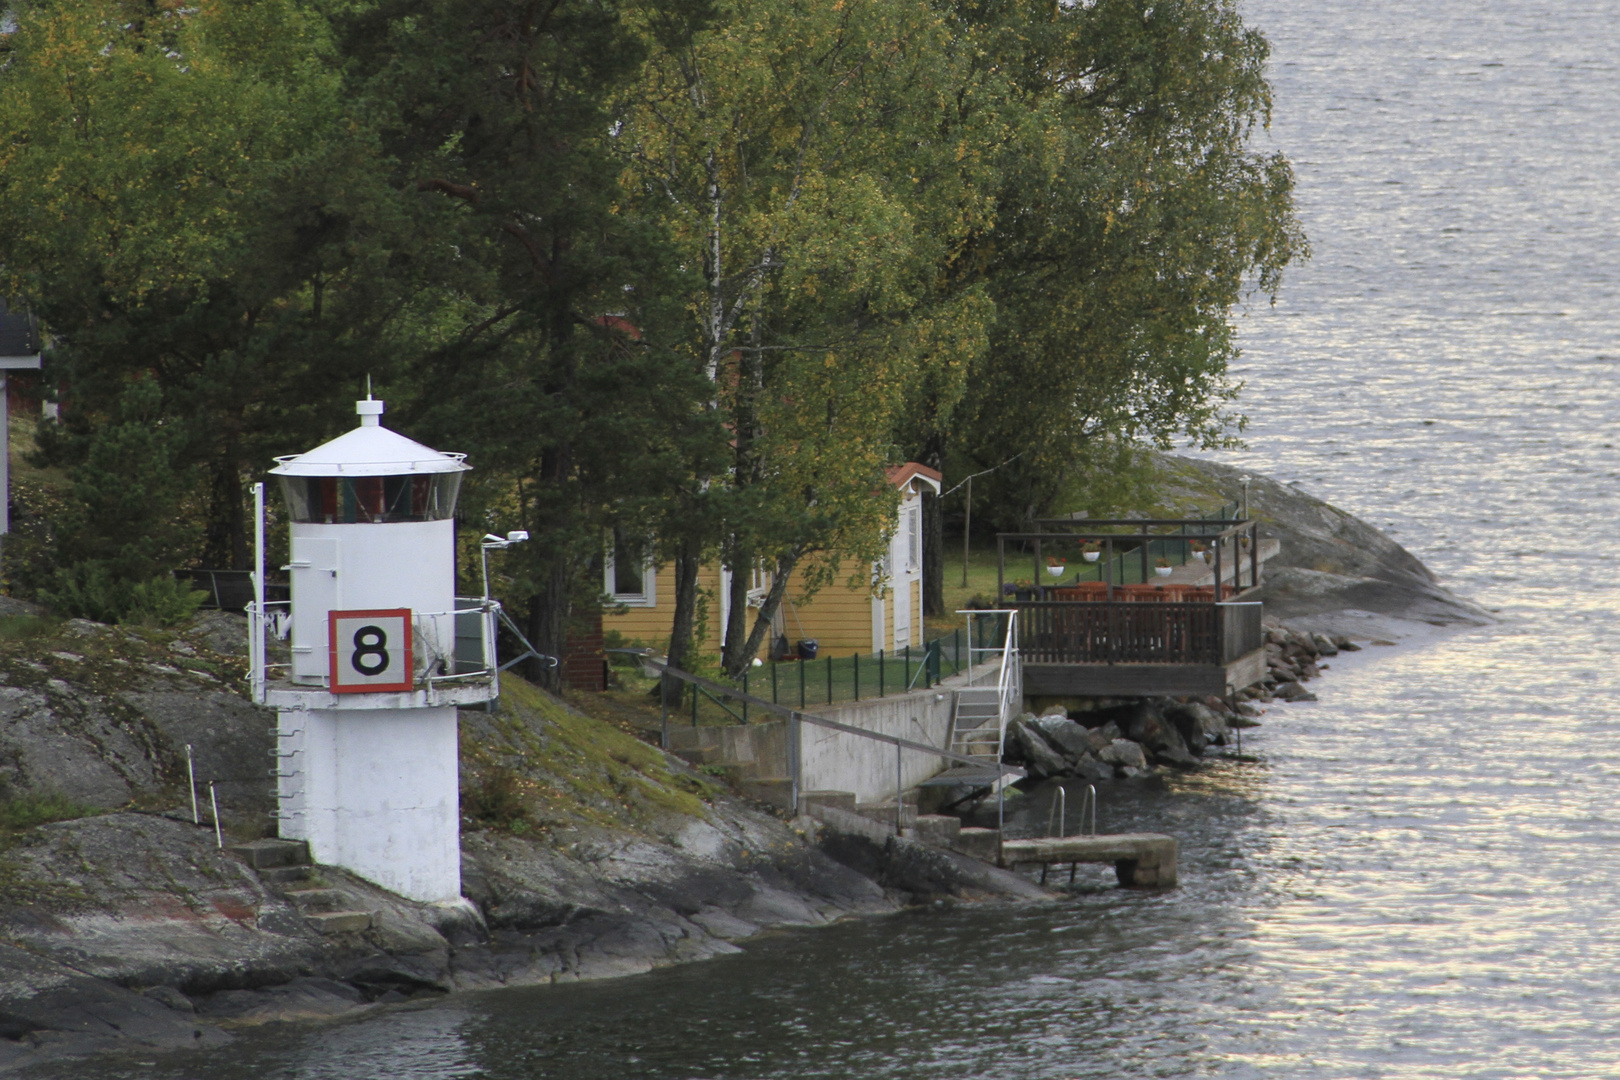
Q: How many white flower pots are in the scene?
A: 4